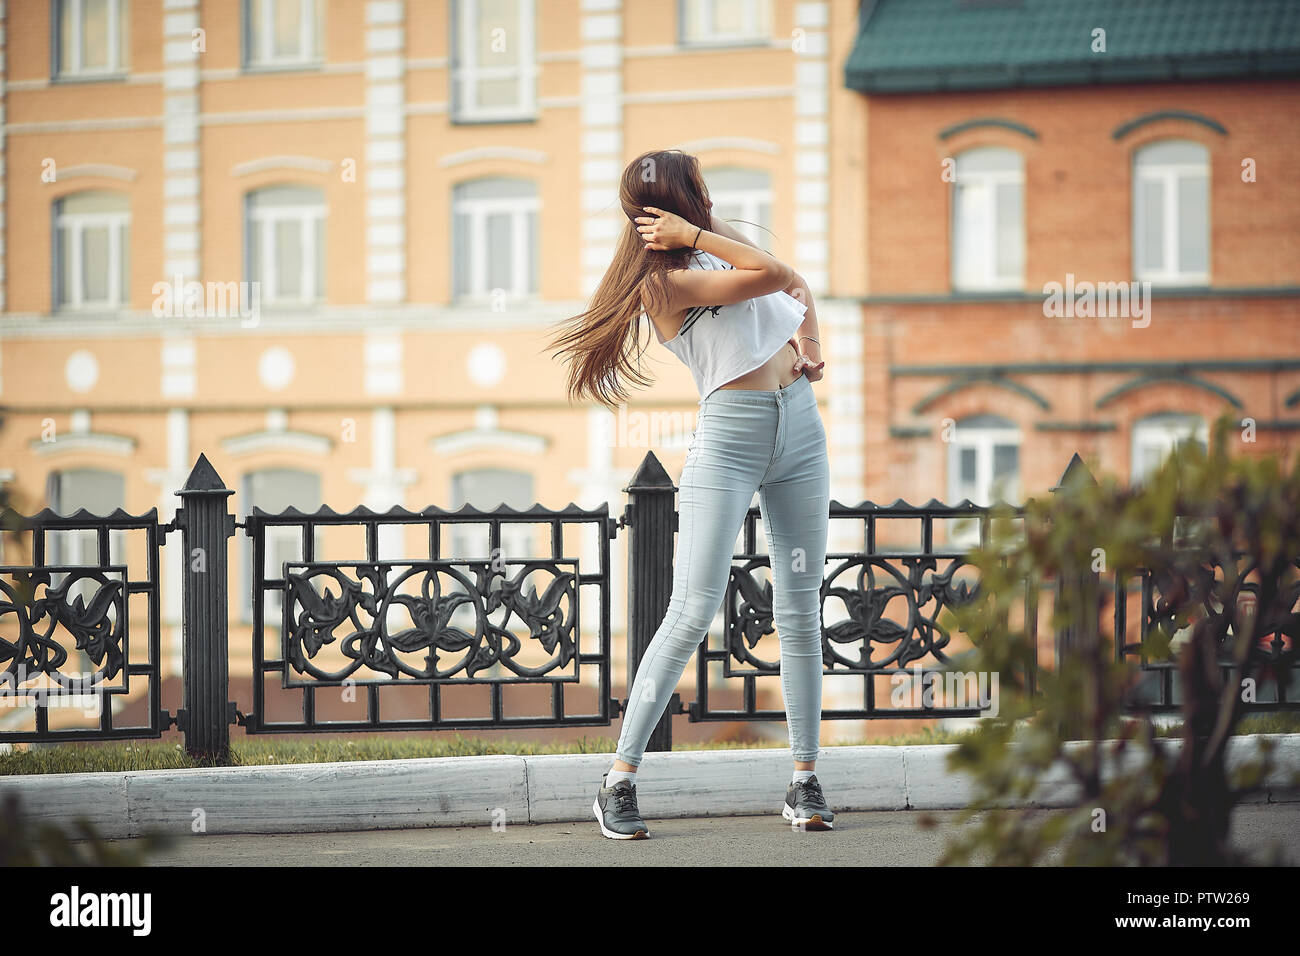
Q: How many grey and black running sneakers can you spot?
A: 2